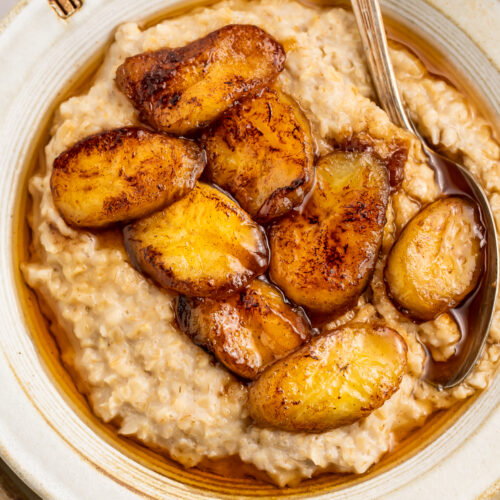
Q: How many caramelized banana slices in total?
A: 8